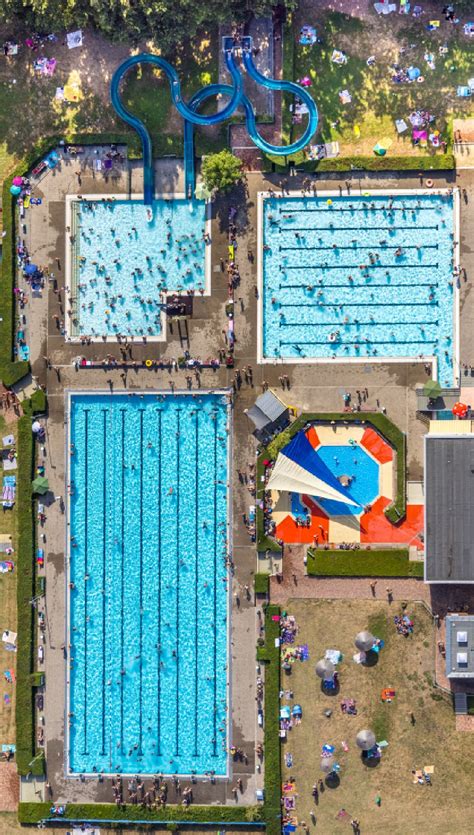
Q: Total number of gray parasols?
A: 4